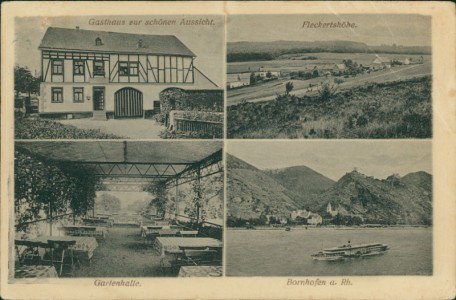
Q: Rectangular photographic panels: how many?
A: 4